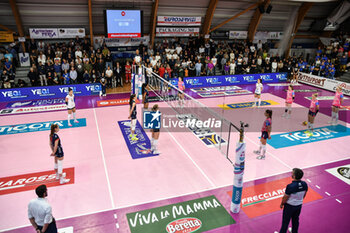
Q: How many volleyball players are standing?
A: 11